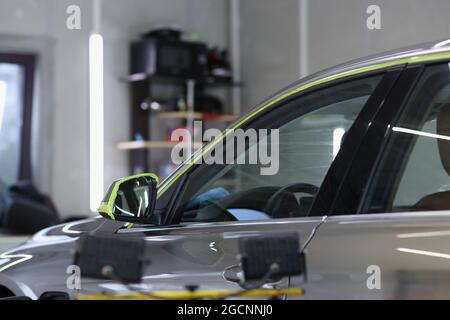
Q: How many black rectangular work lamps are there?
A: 2